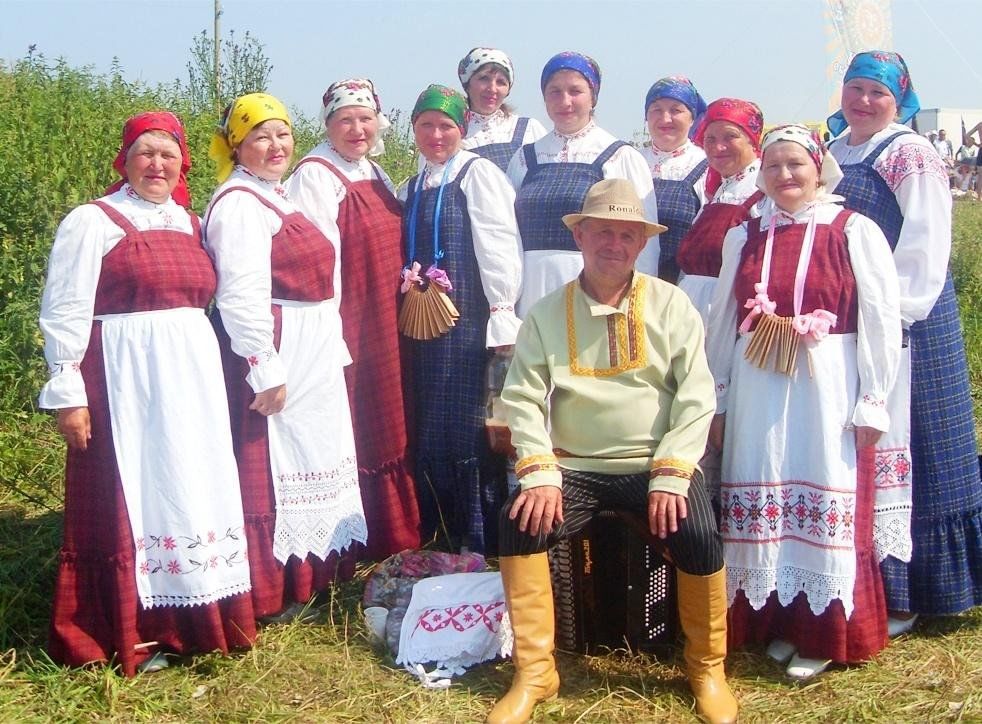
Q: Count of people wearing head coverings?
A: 11